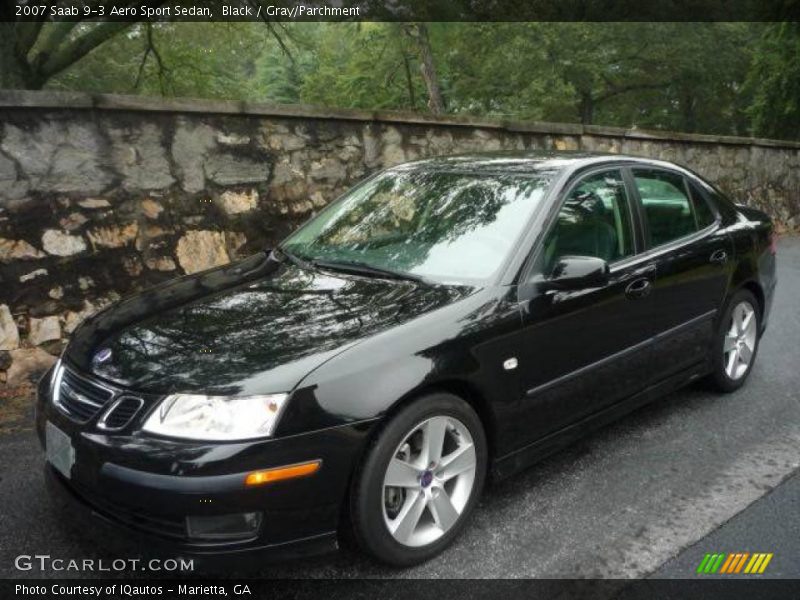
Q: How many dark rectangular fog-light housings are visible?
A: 1